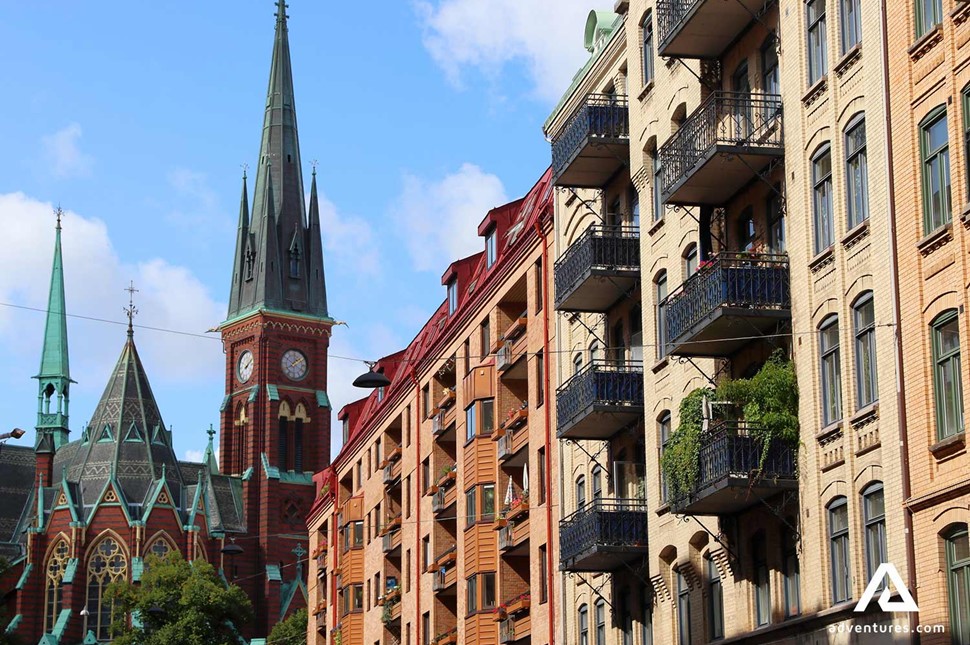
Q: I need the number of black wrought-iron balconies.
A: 8